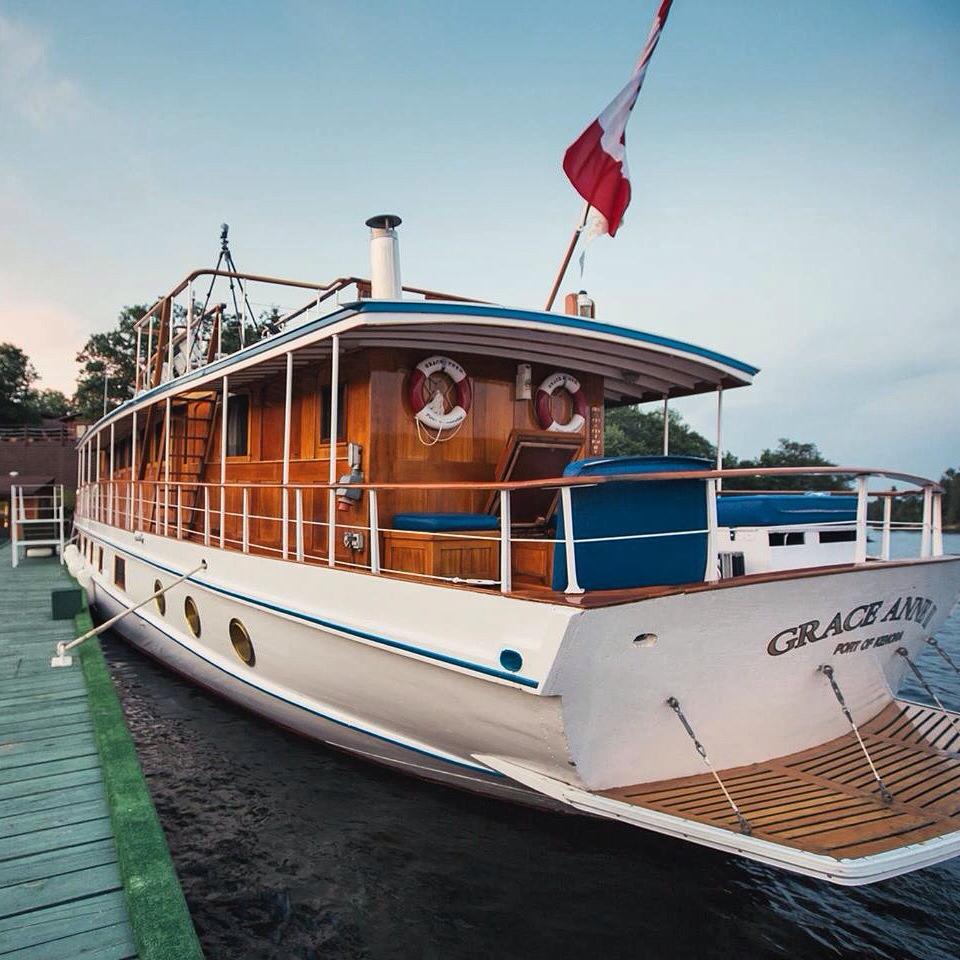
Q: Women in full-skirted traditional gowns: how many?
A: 0